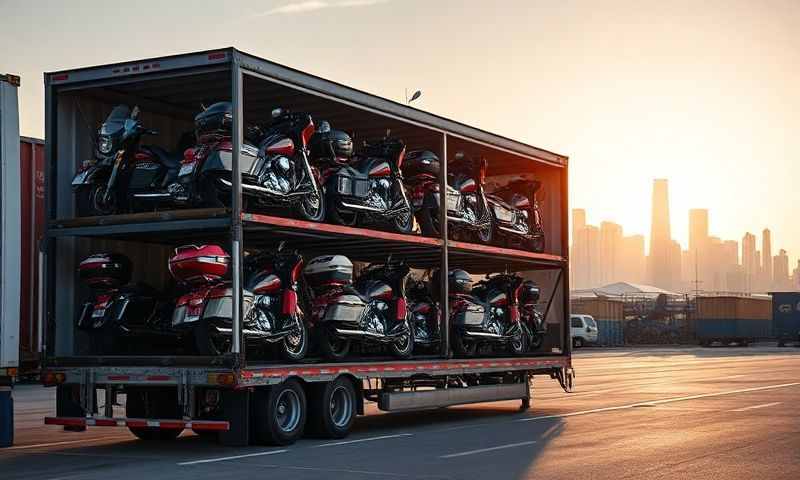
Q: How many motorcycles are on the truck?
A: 11